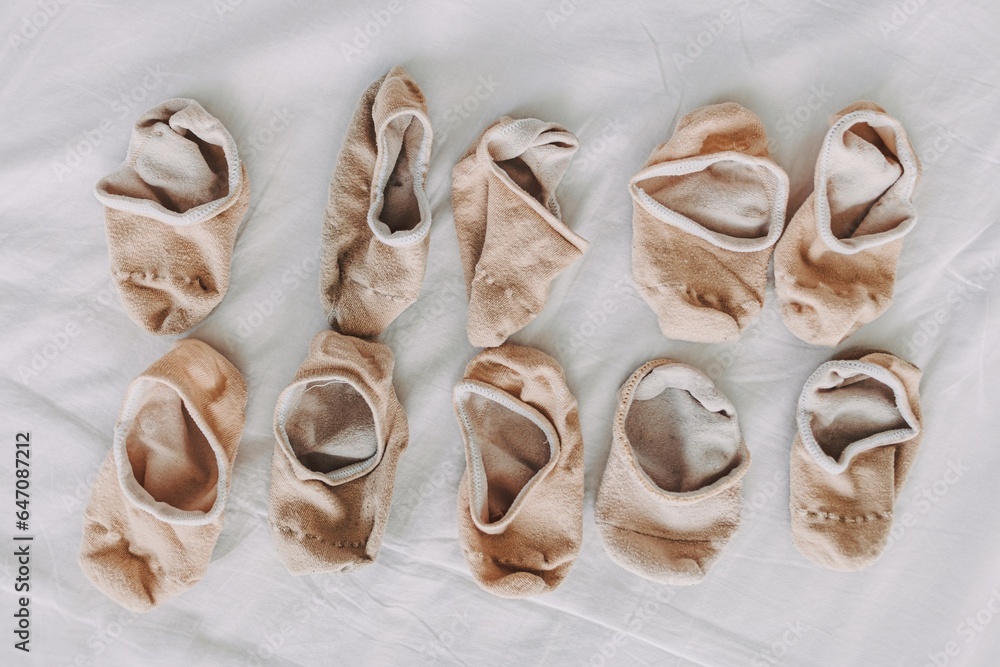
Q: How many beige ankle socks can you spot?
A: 10